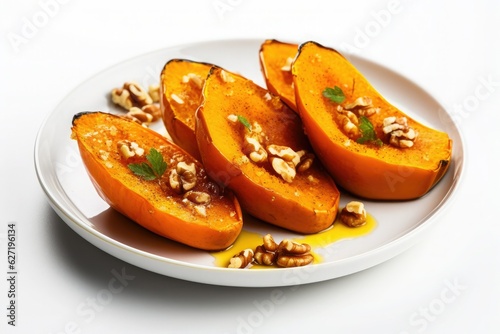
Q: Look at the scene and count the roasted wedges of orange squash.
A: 5